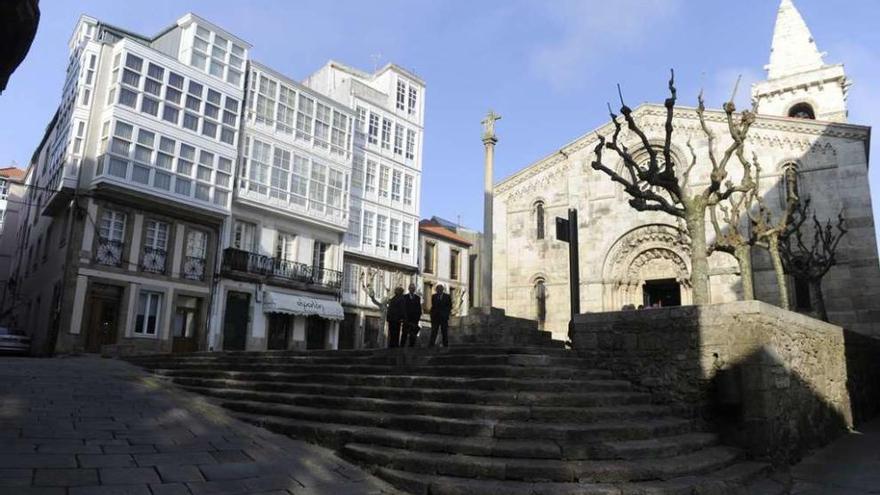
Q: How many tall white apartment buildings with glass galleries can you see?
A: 3